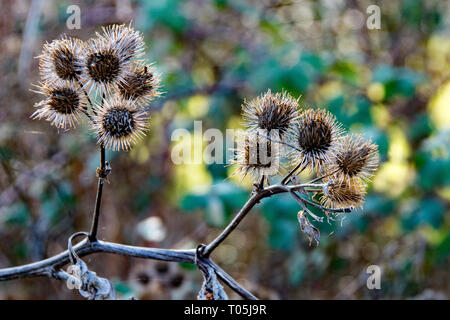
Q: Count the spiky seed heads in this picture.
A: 11